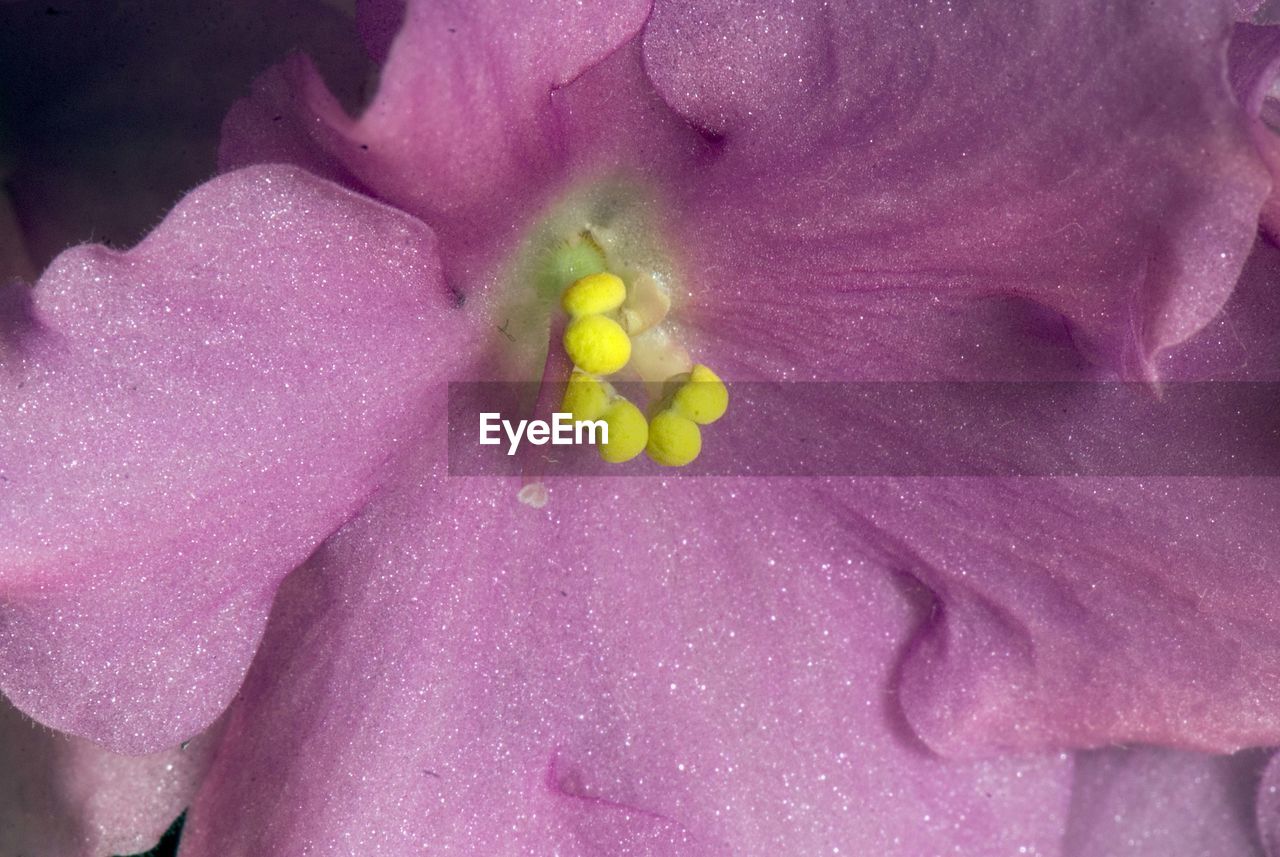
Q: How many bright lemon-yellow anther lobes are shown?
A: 6